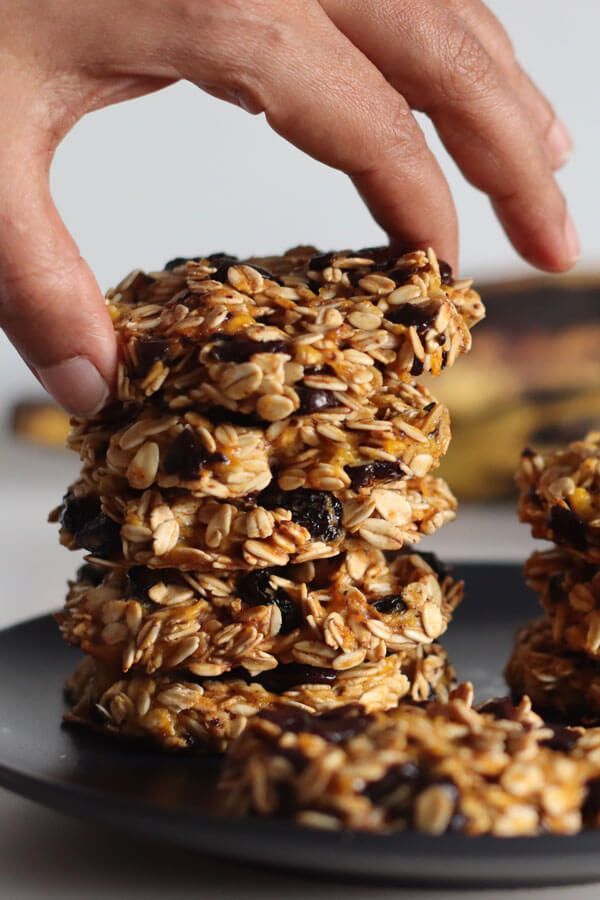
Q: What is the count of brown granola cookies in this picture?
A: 9